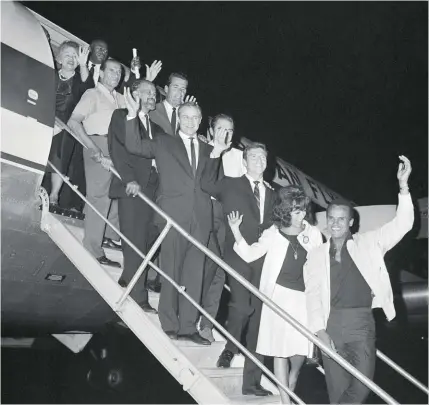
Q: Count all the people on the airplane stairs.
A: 10